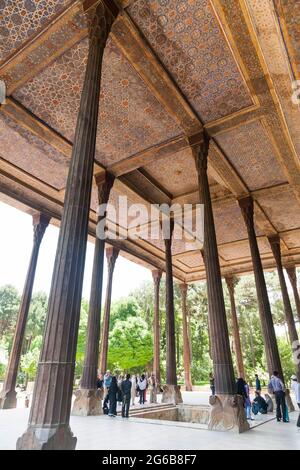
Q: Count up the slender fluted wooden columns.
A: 12